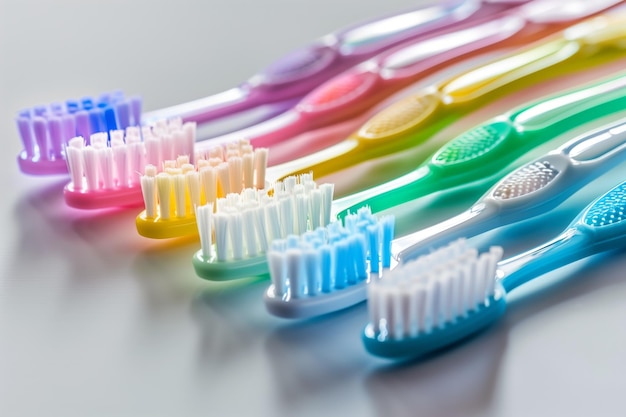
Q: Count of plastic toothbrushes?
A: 6